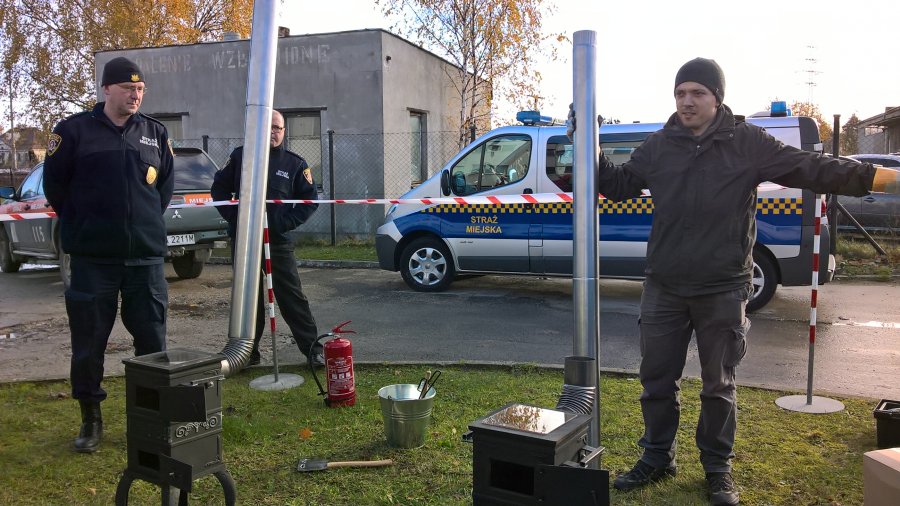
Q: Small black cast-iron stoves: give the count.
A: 2